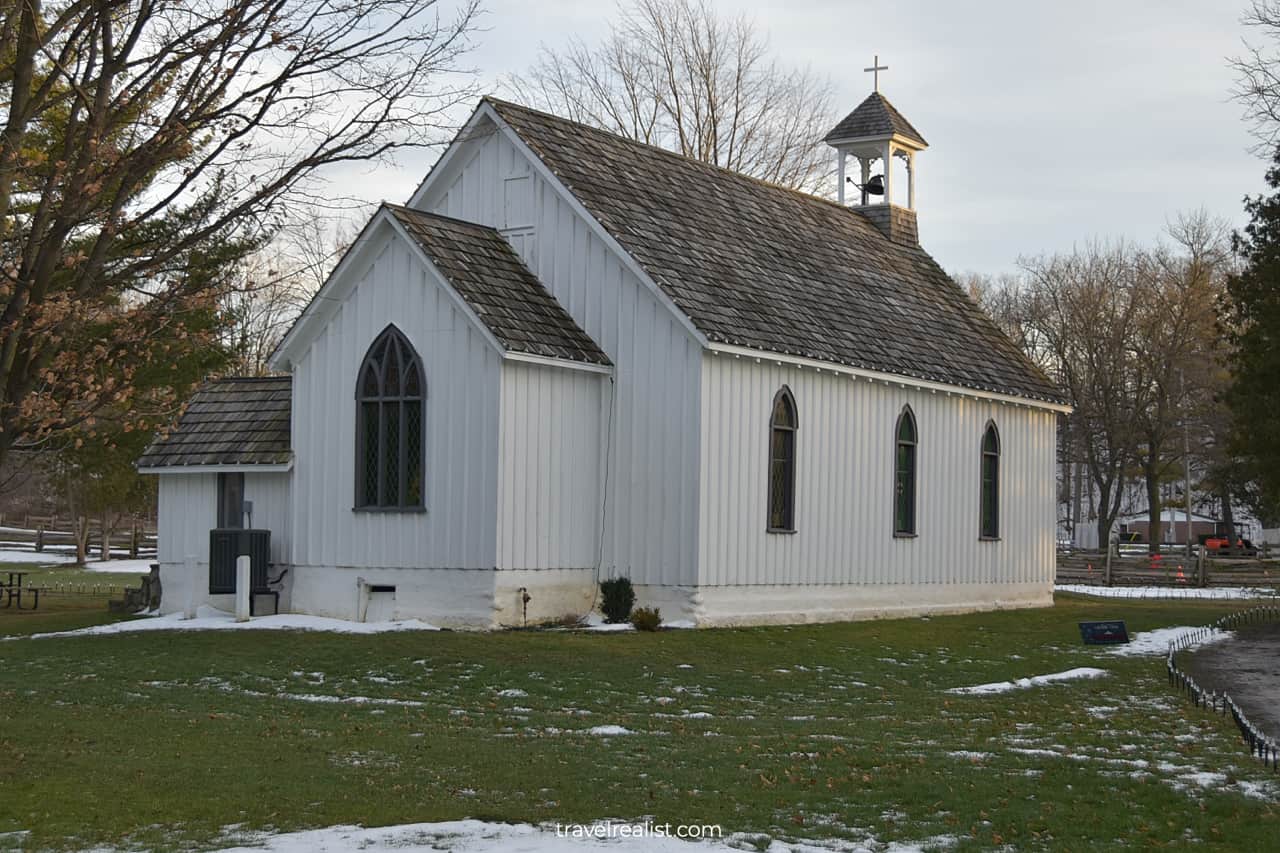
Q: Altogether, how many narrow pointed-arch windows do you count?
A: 3